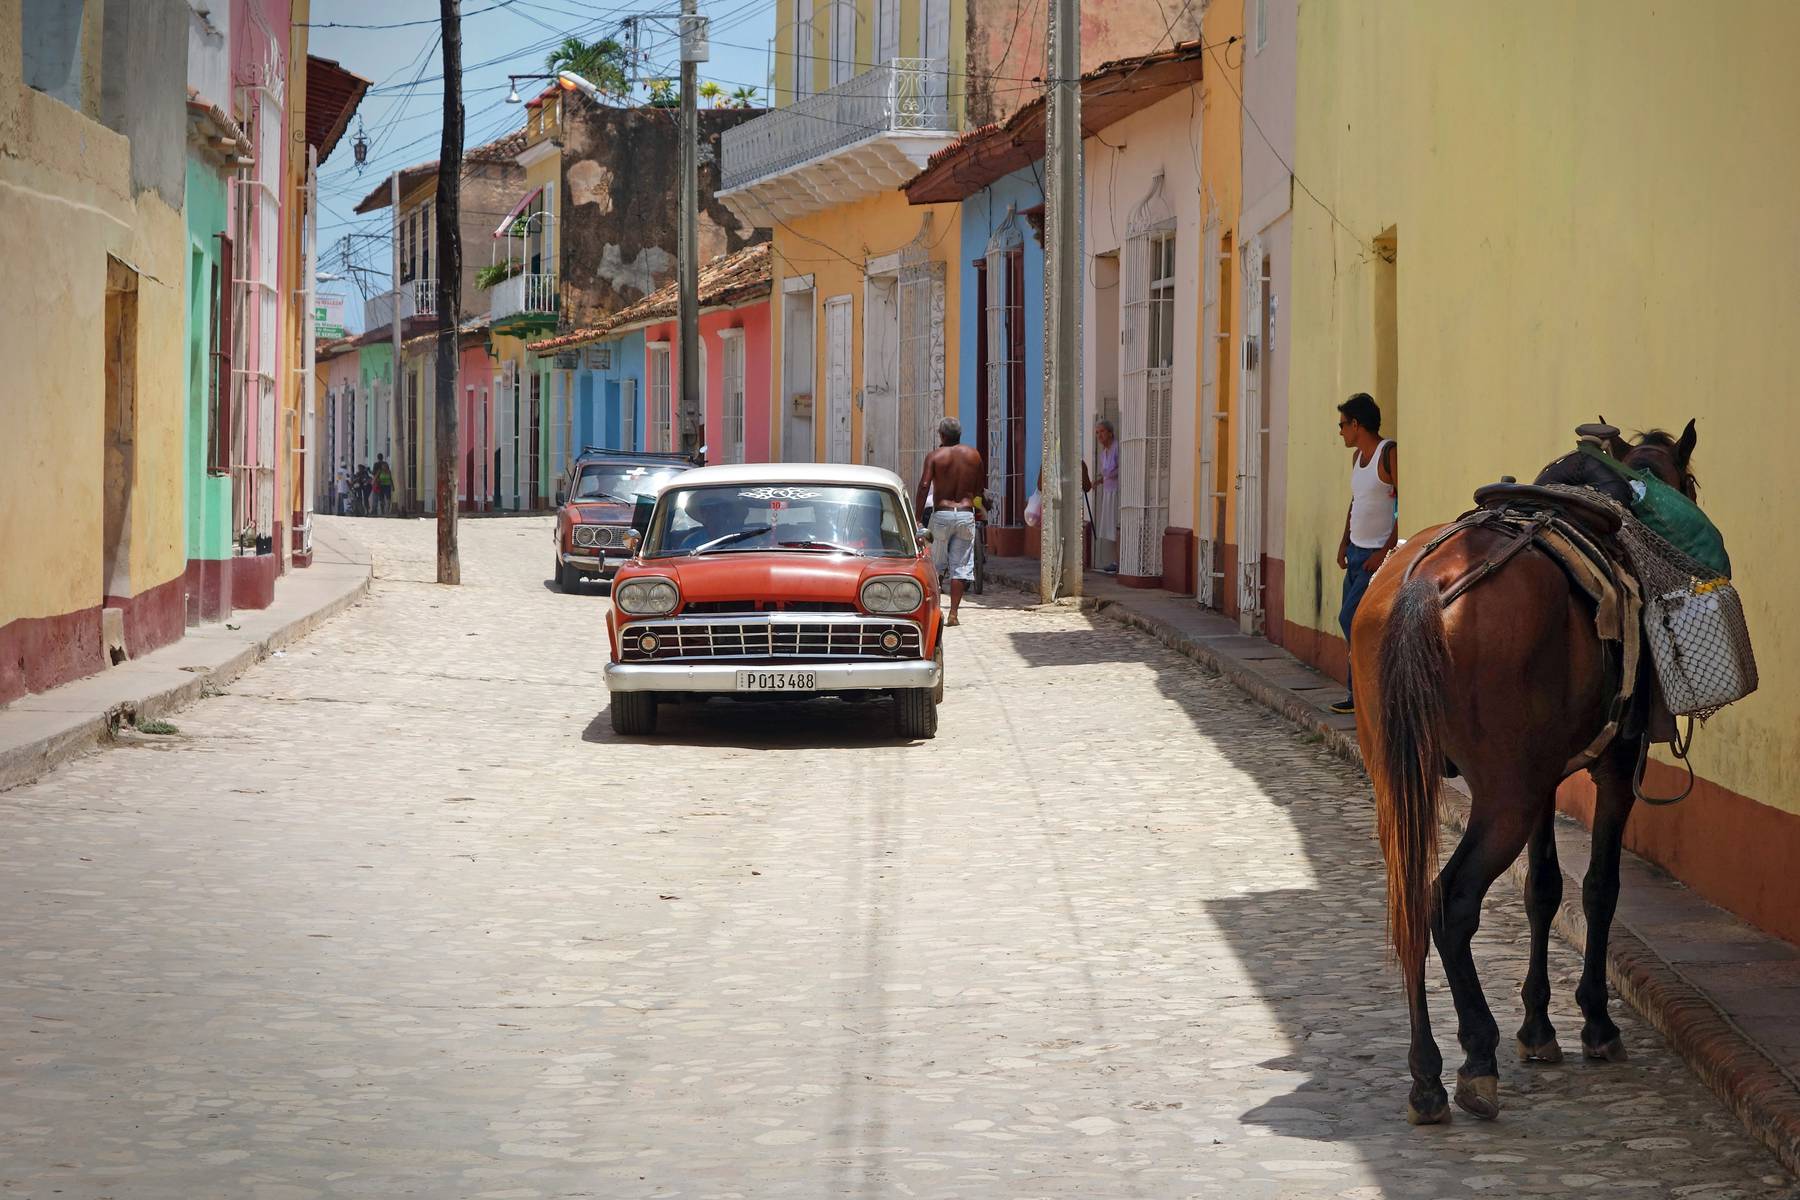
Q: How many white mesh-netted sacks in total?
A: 1